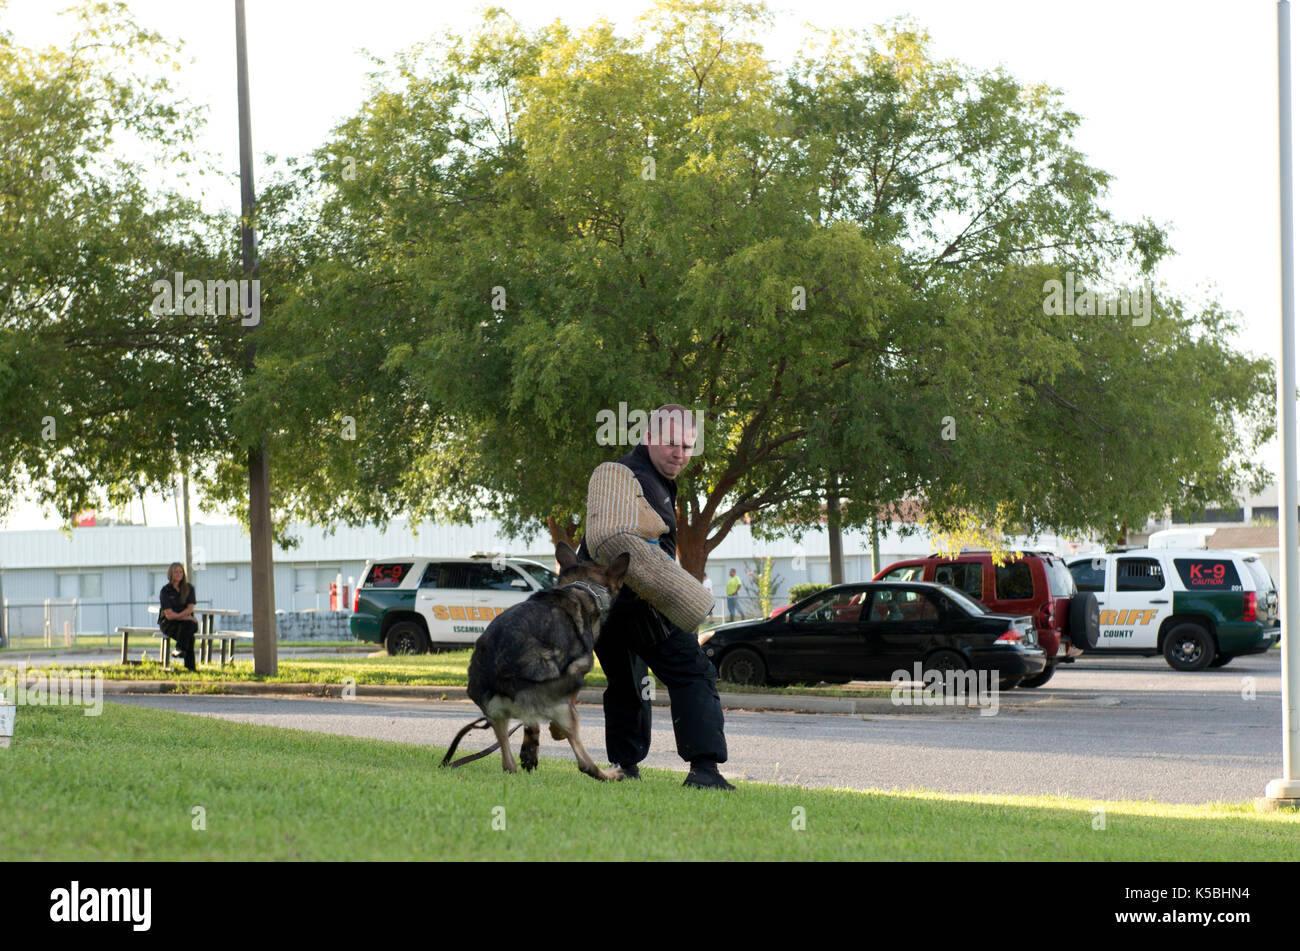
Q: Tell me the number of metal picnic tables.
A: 1